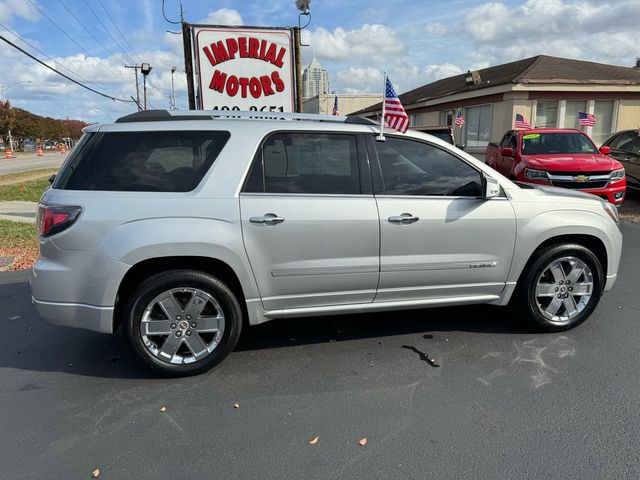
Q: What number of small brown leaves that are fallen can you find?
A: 5